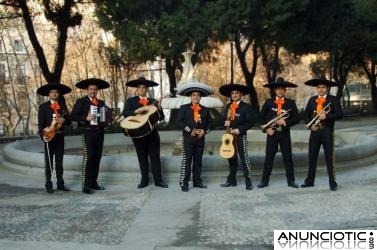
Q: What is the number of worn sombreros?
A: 7